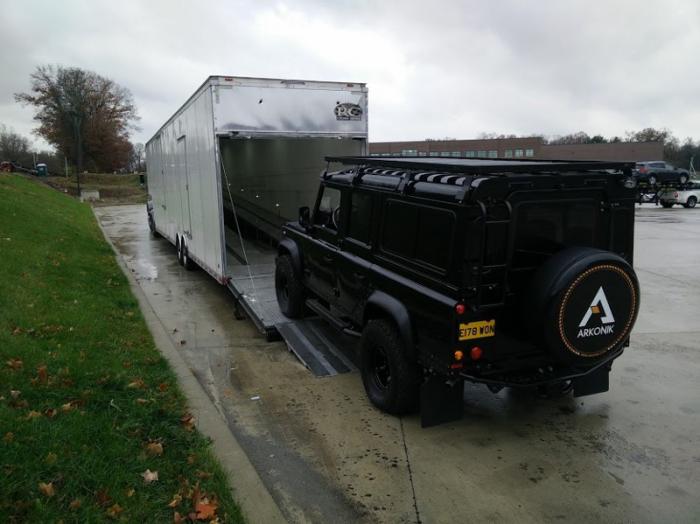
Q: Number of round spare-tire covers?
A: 1